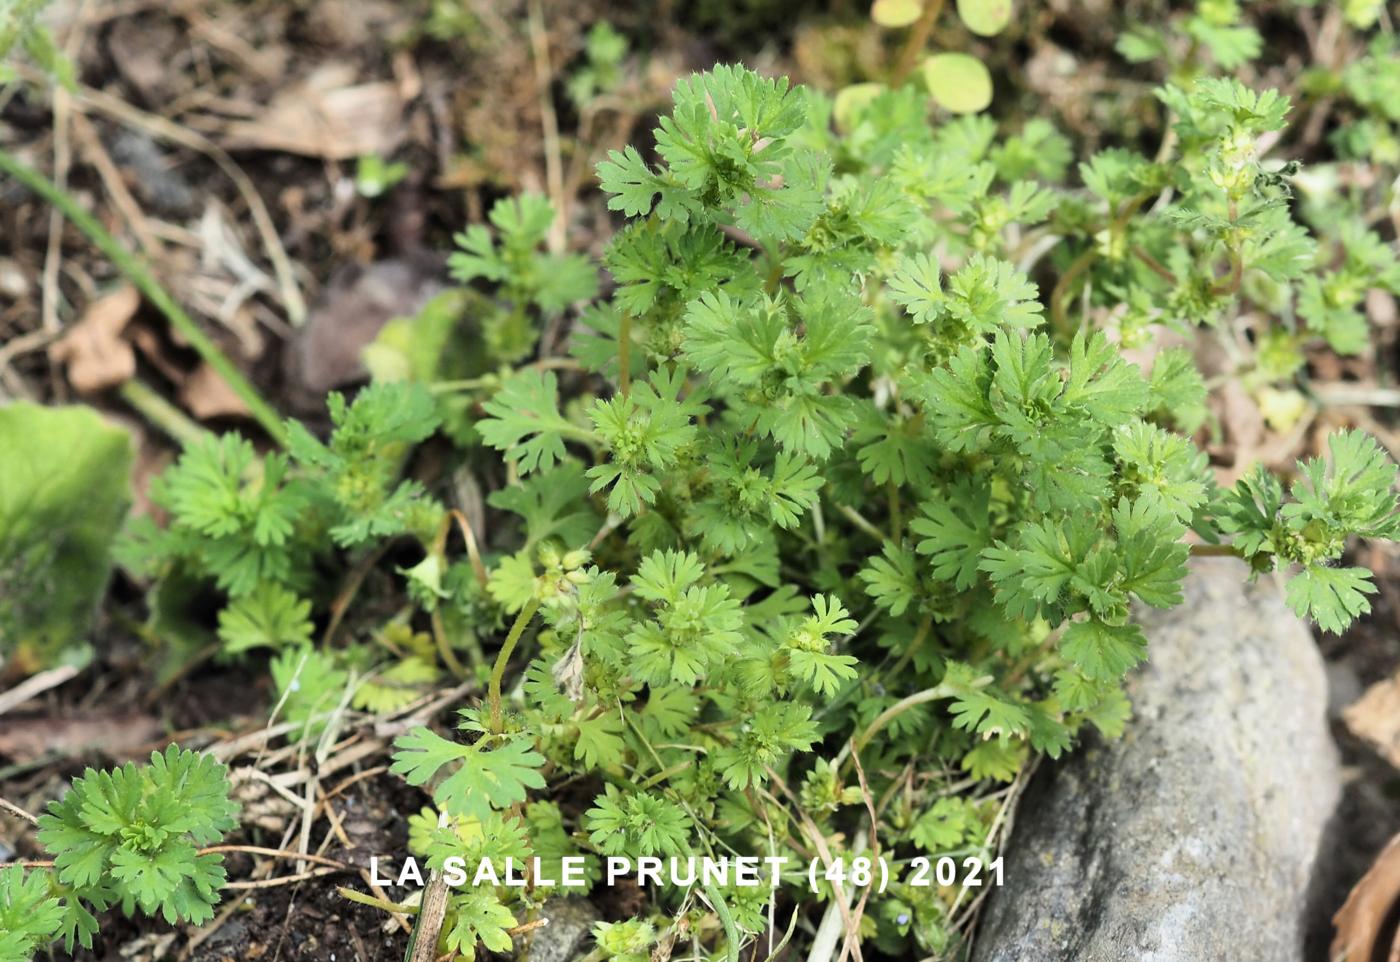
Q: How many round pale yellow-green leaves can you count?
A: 4